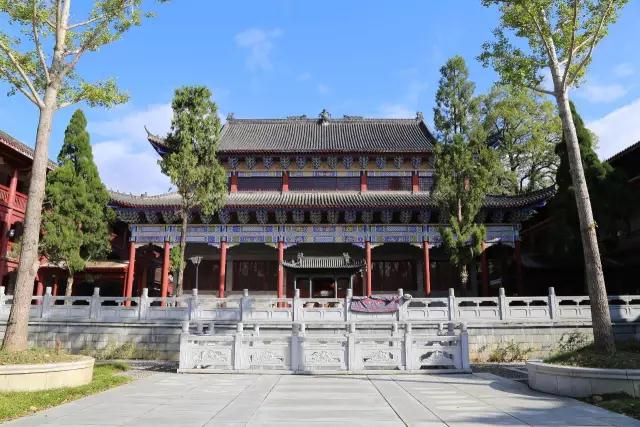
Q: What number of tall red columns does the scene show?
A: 8